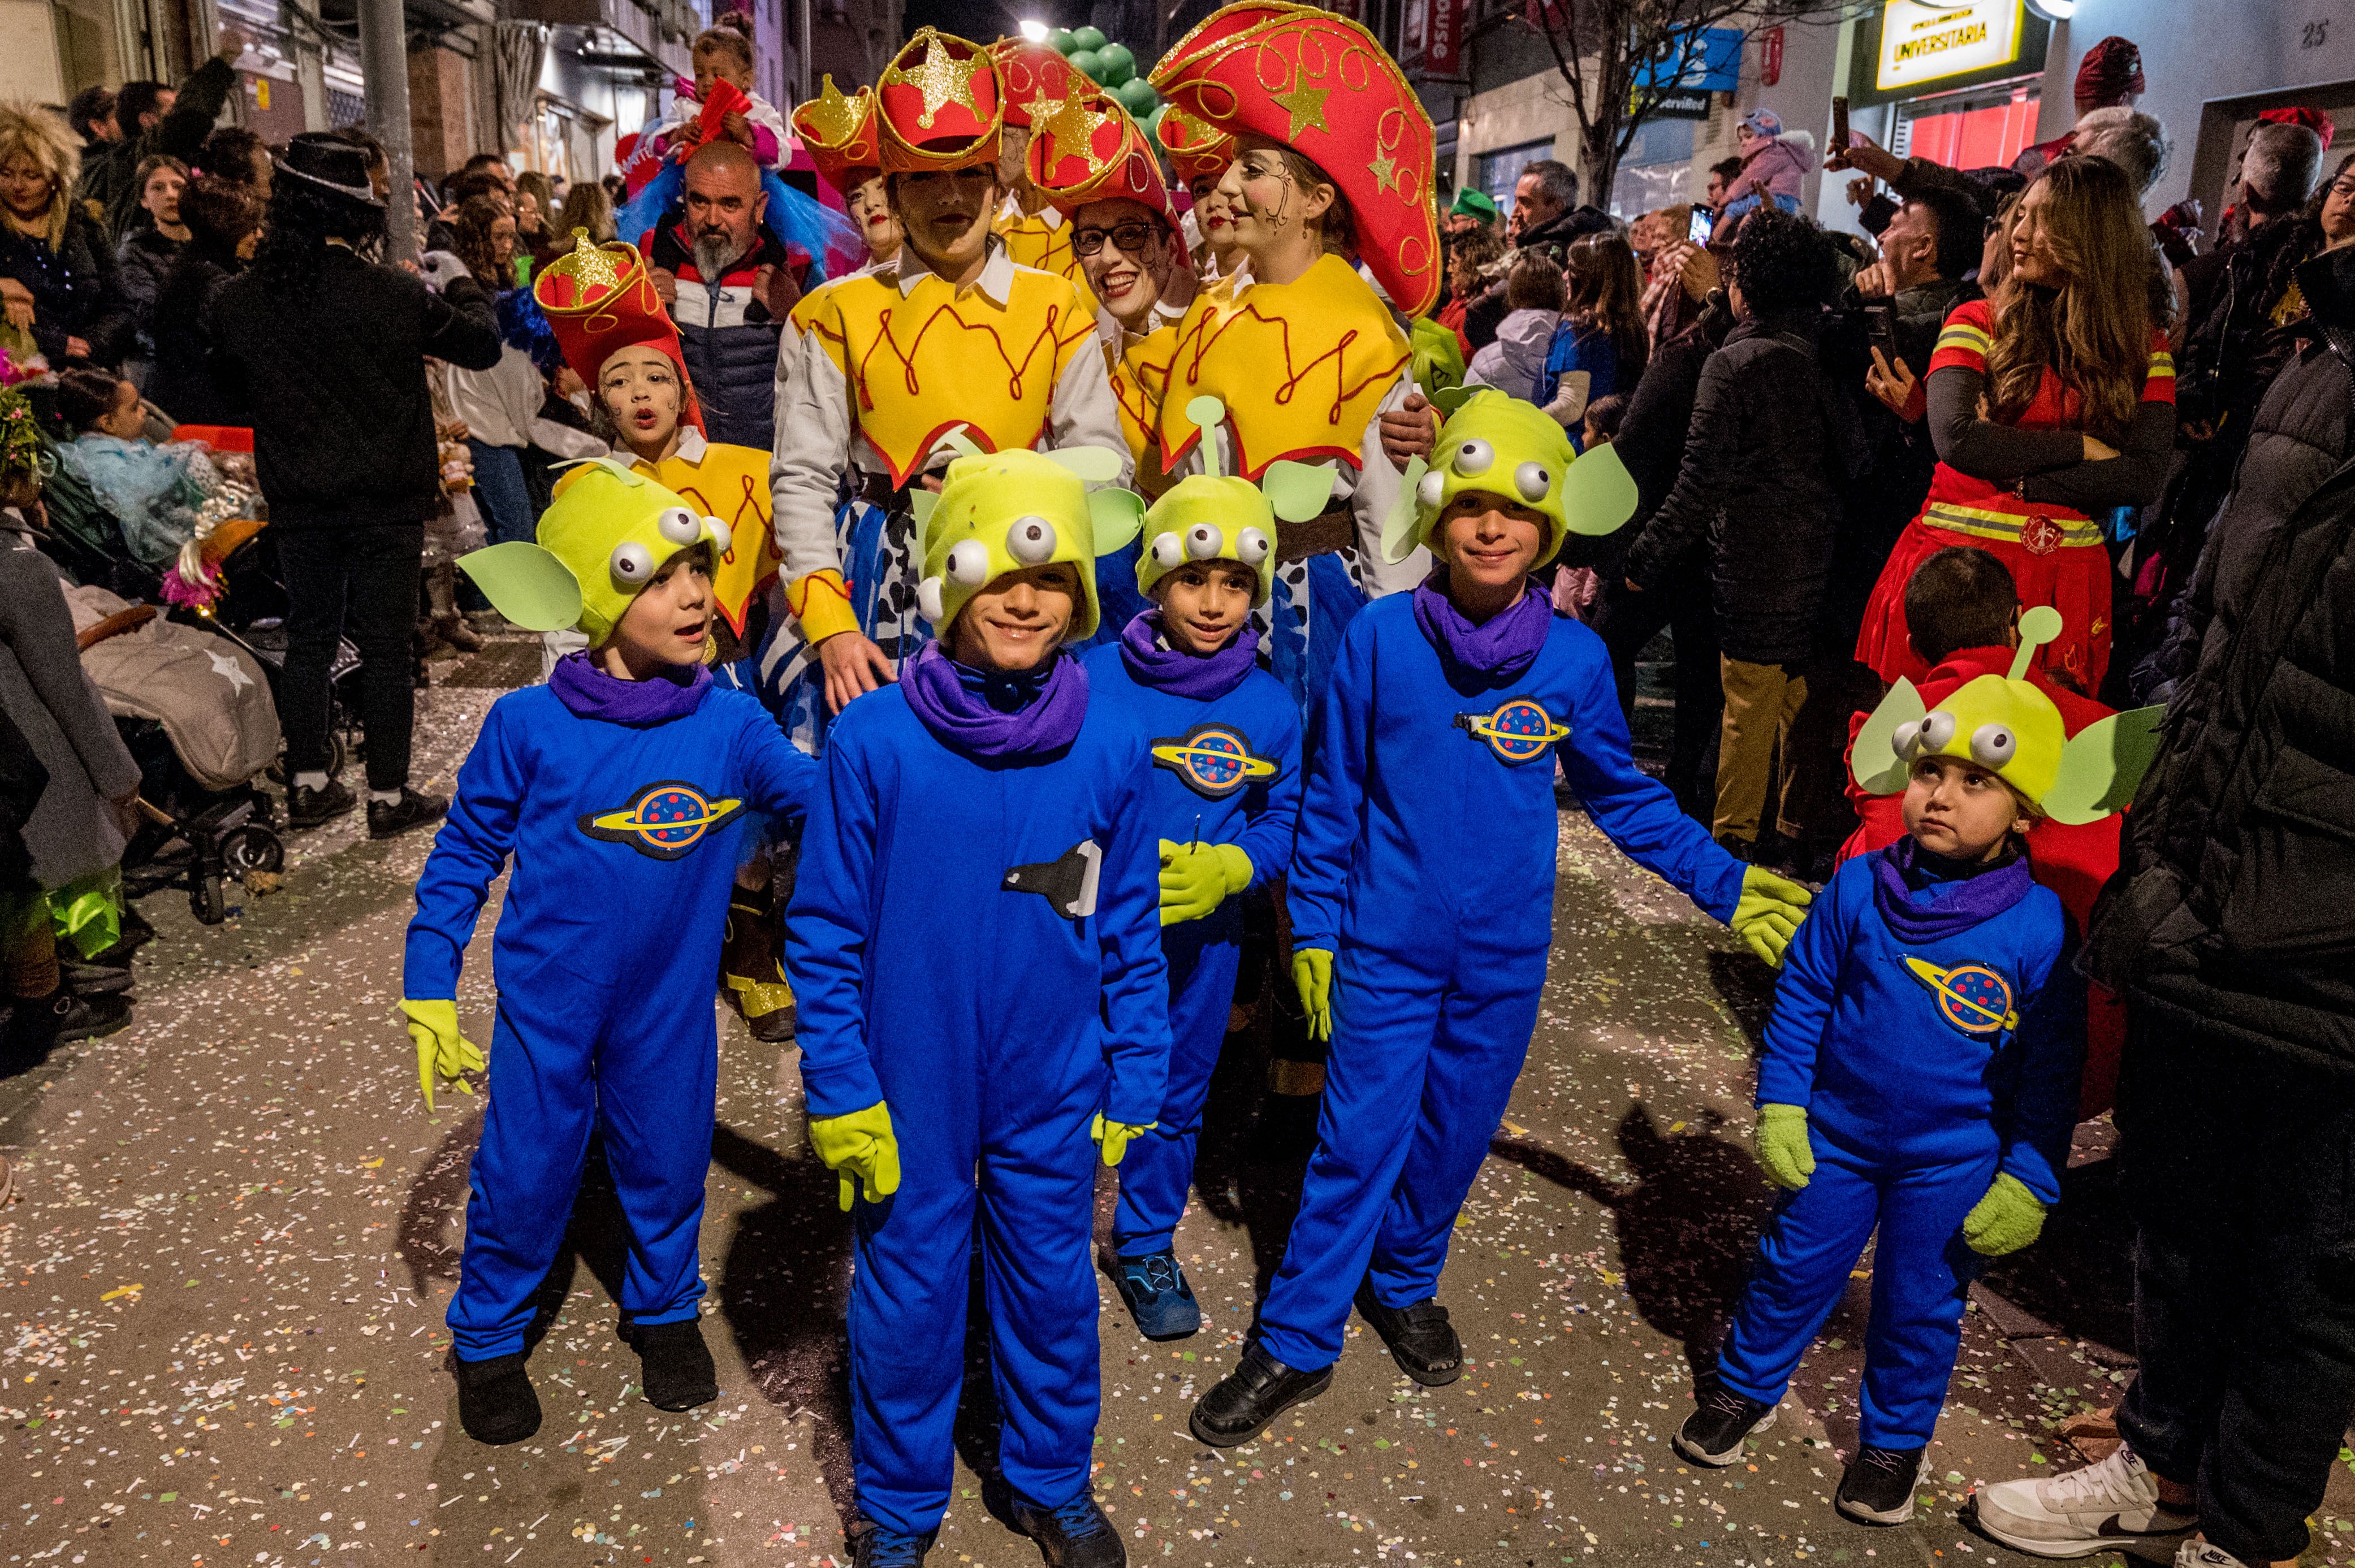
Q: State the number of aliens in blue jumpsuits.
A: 5